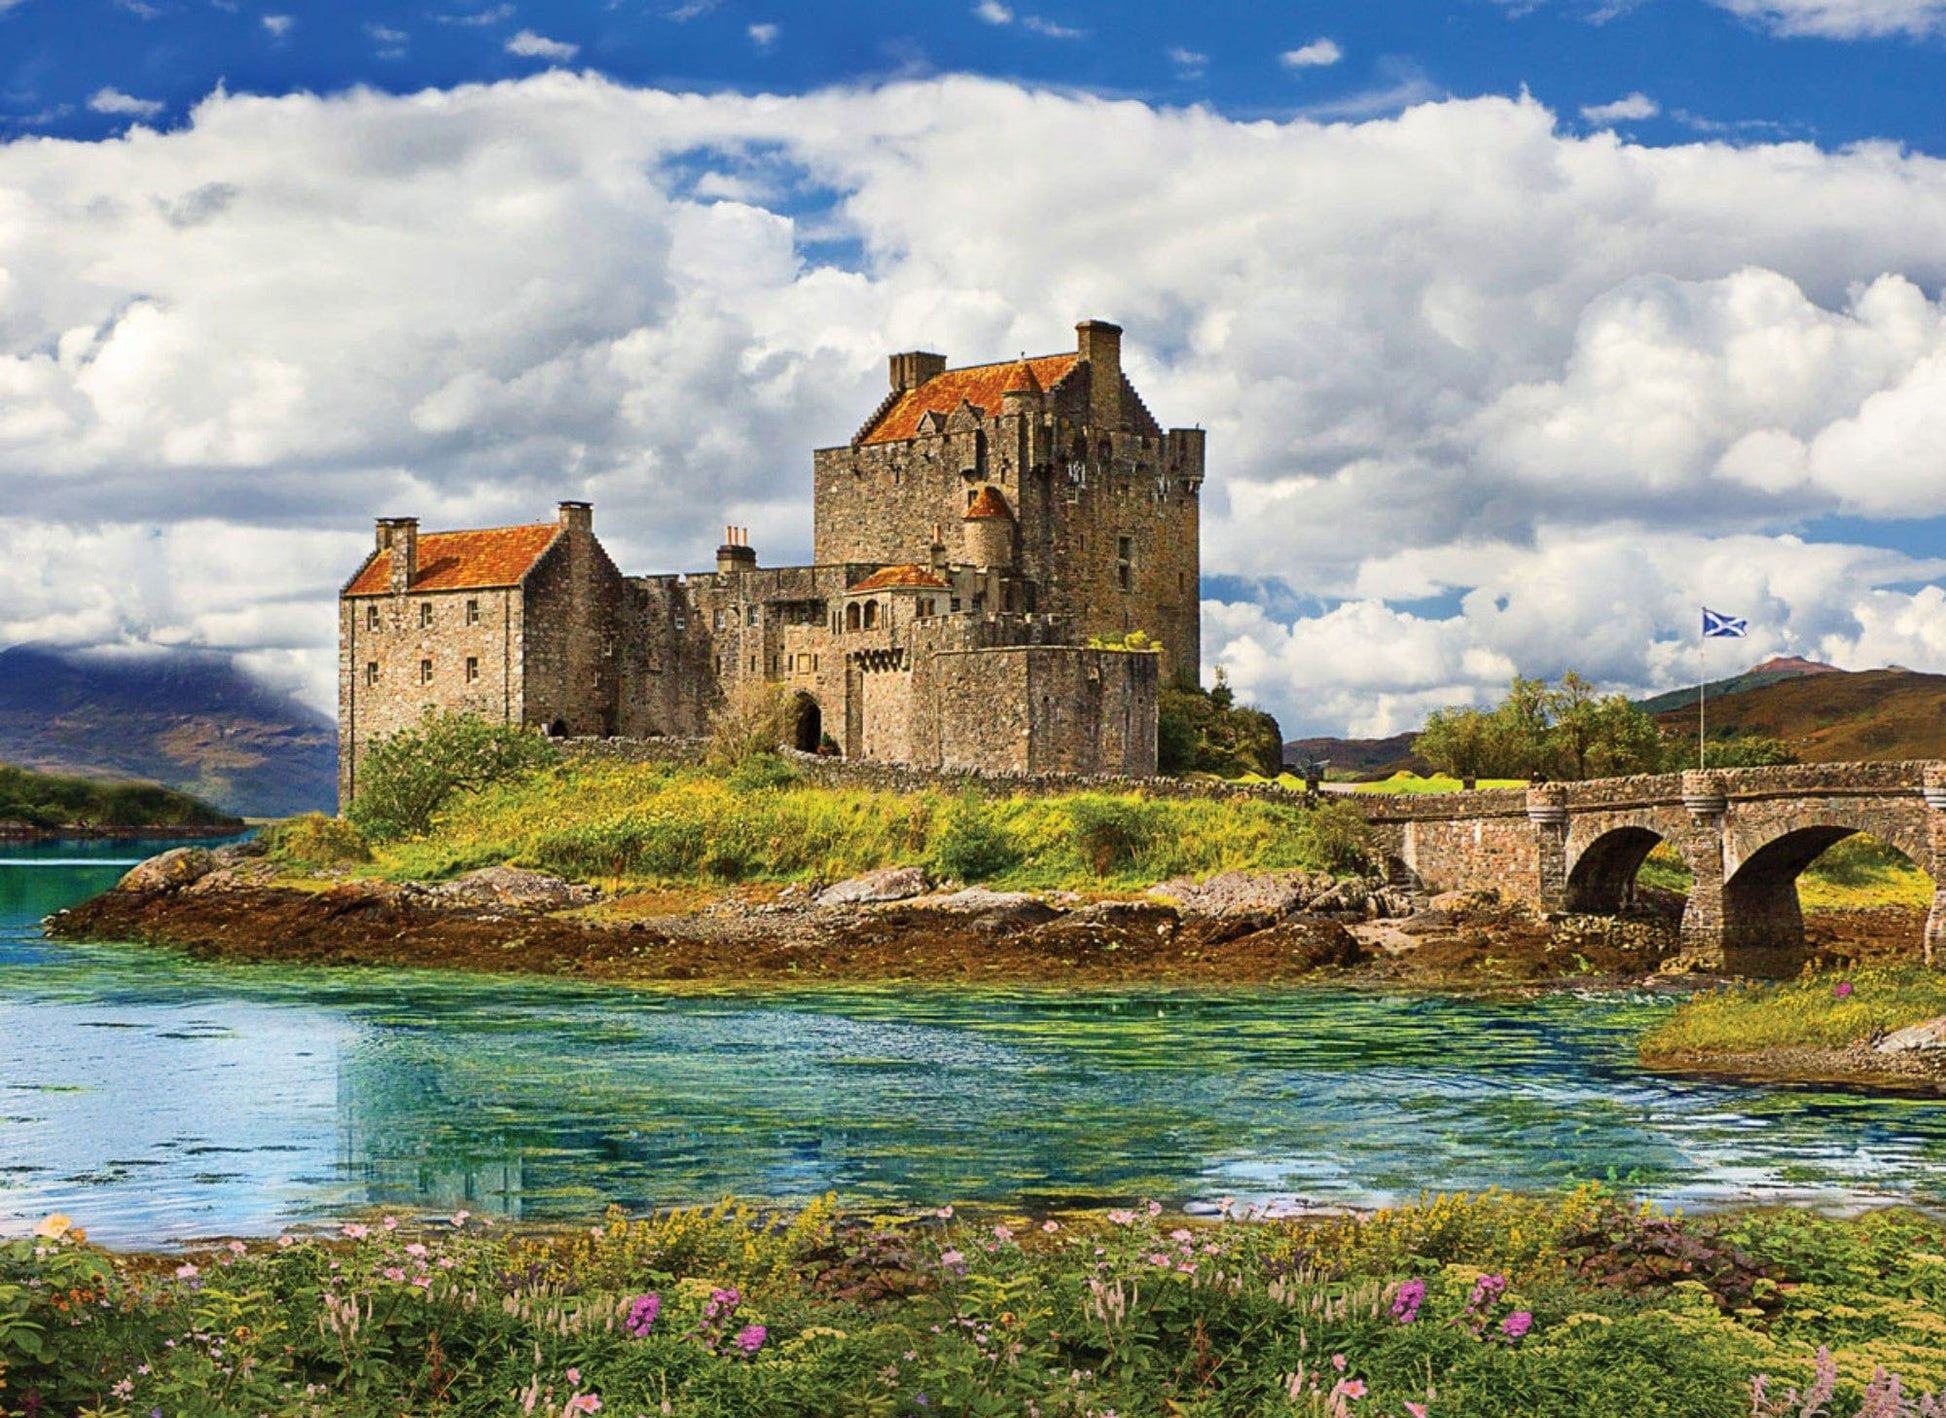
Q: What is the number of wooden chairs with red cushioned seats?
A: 0